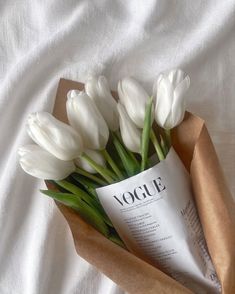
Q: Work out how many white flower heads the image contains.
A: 8